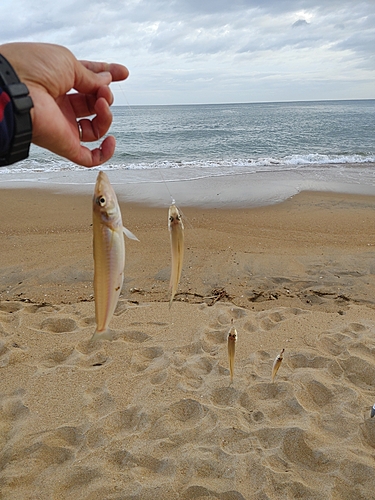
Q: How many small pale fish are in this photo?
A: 4